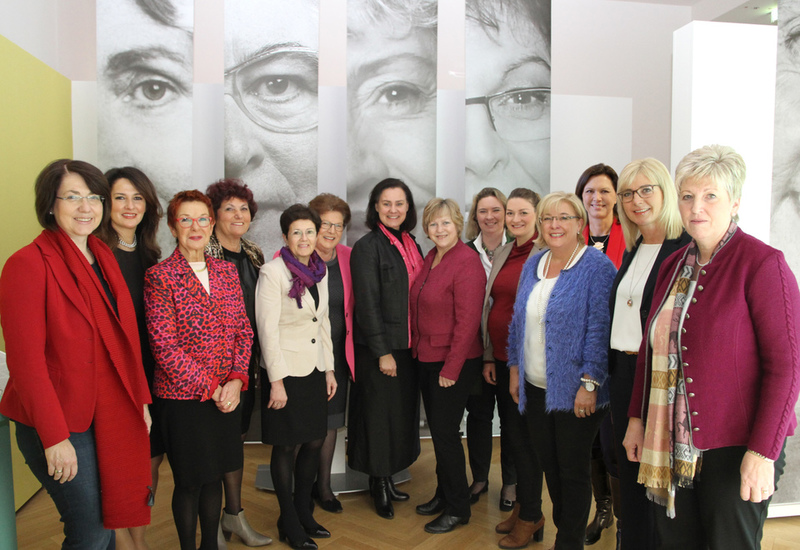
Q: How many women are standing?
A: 14